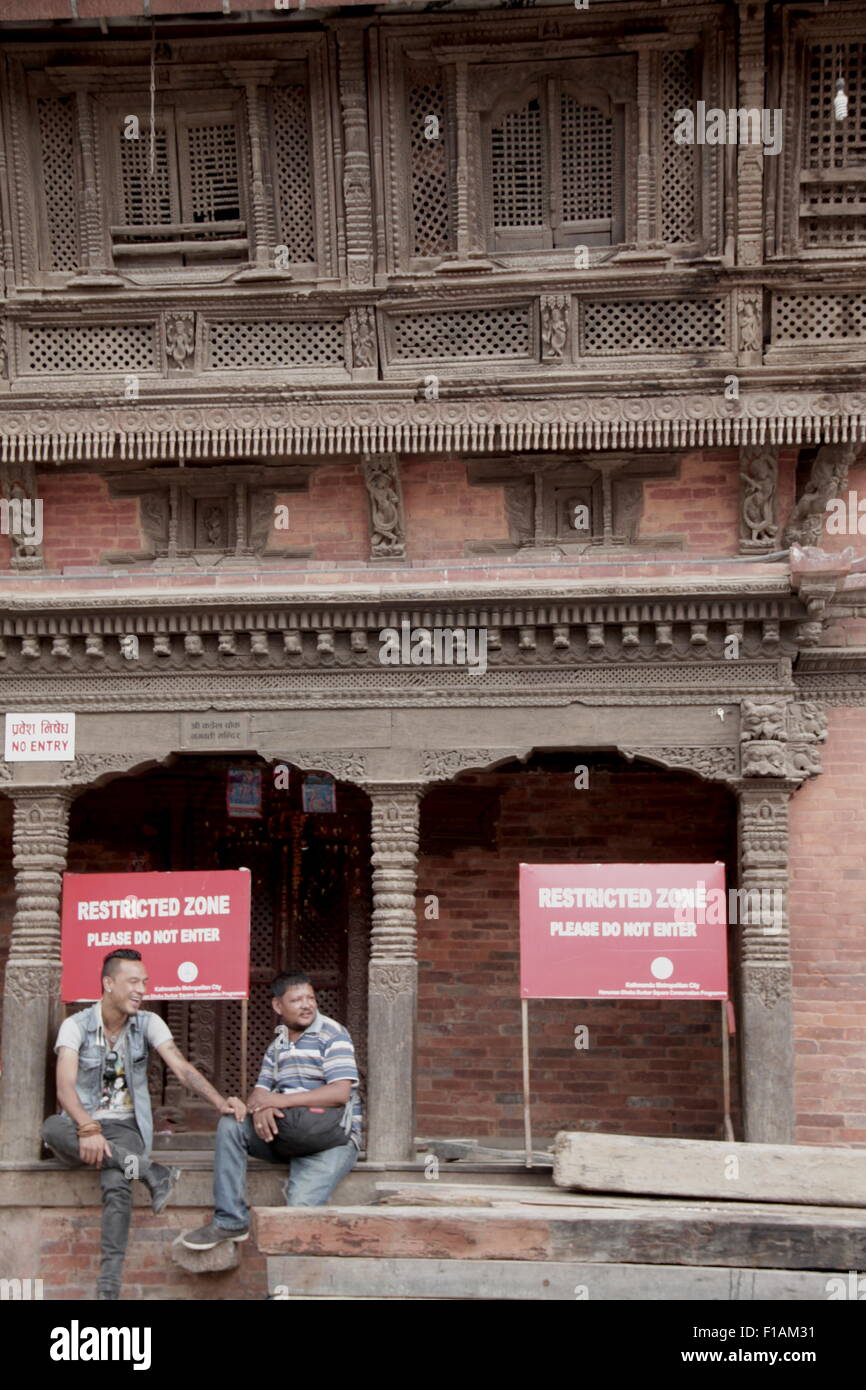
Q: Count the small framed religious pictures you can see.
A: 2